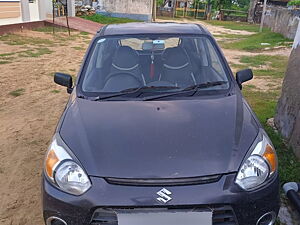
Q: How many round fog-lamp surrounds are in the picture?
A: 2